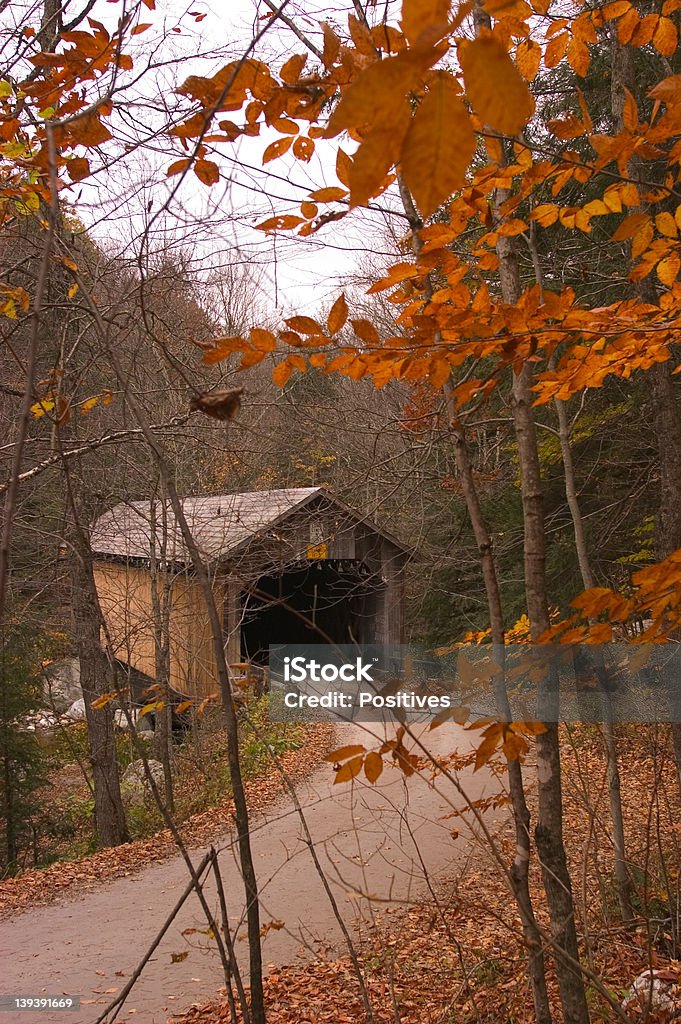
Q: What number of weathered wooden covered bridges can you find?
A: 1